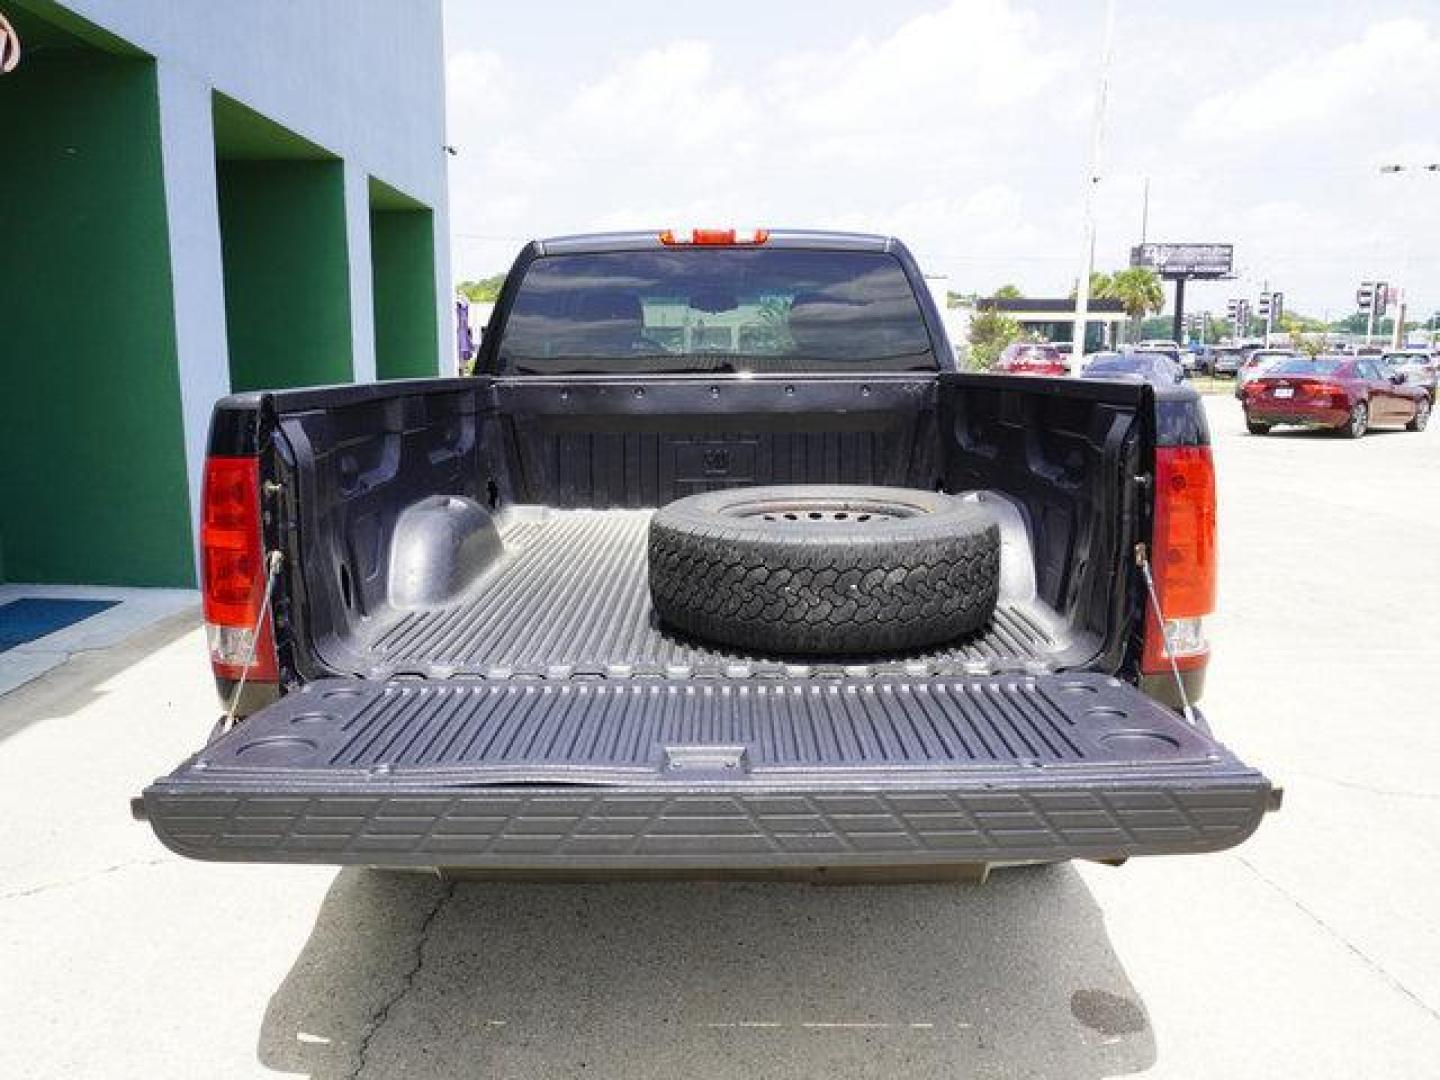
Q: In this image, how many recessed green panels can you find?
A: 3